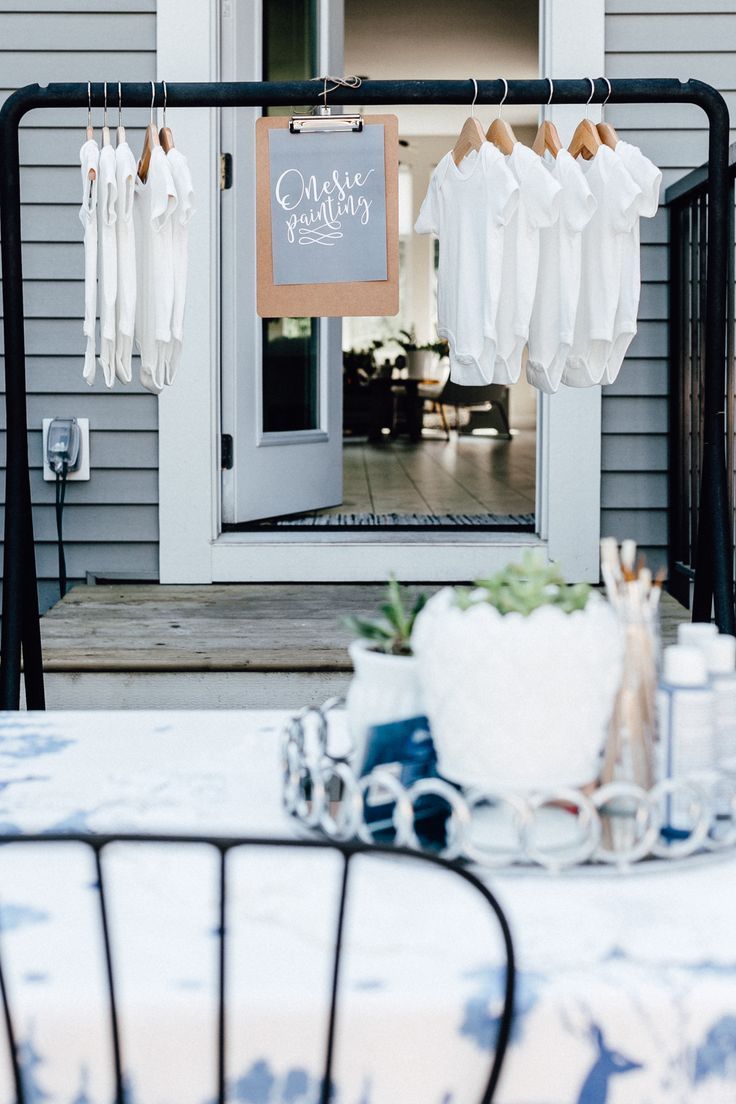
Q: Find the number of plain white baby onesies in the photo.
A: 10